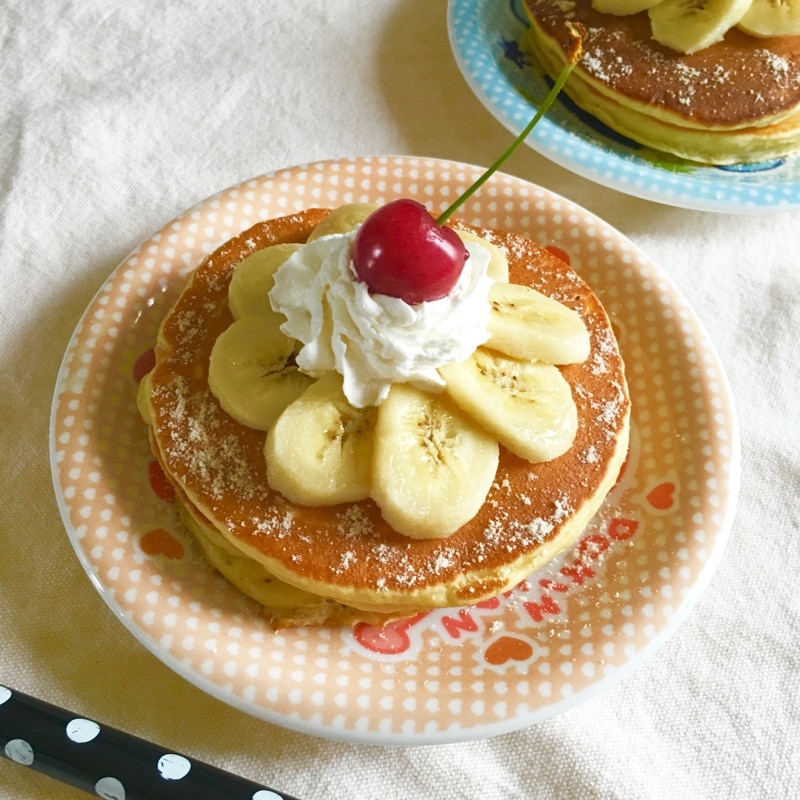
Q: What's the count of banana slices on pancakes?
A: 11